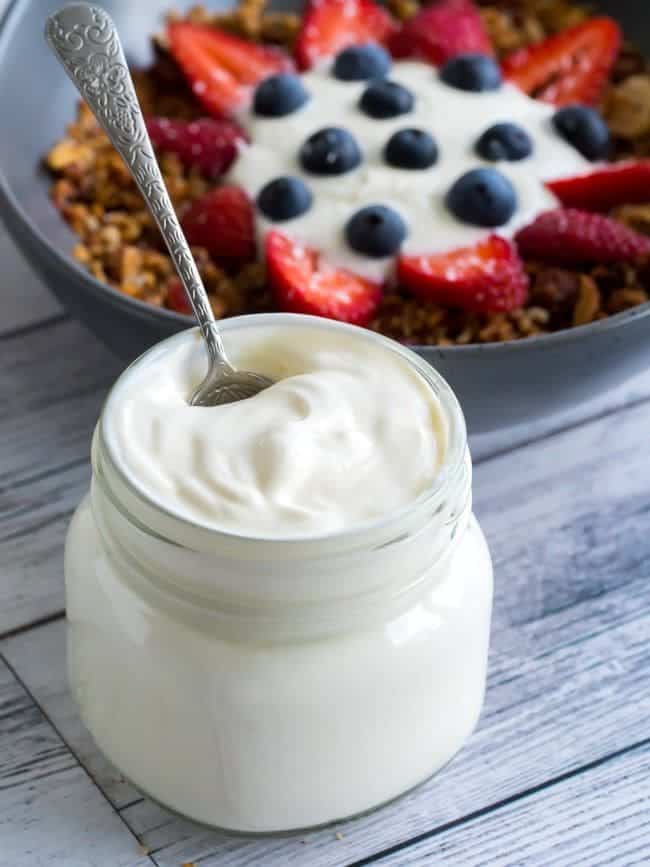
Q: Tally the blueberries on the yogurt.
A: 11